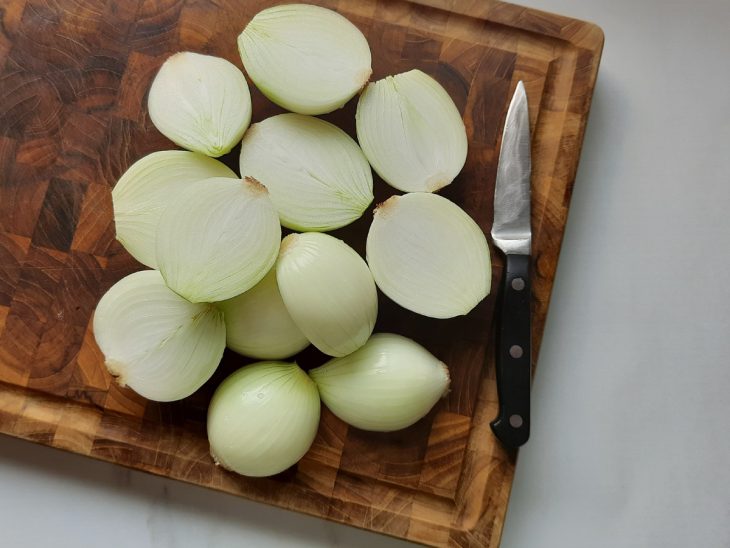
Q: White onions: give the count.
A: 12